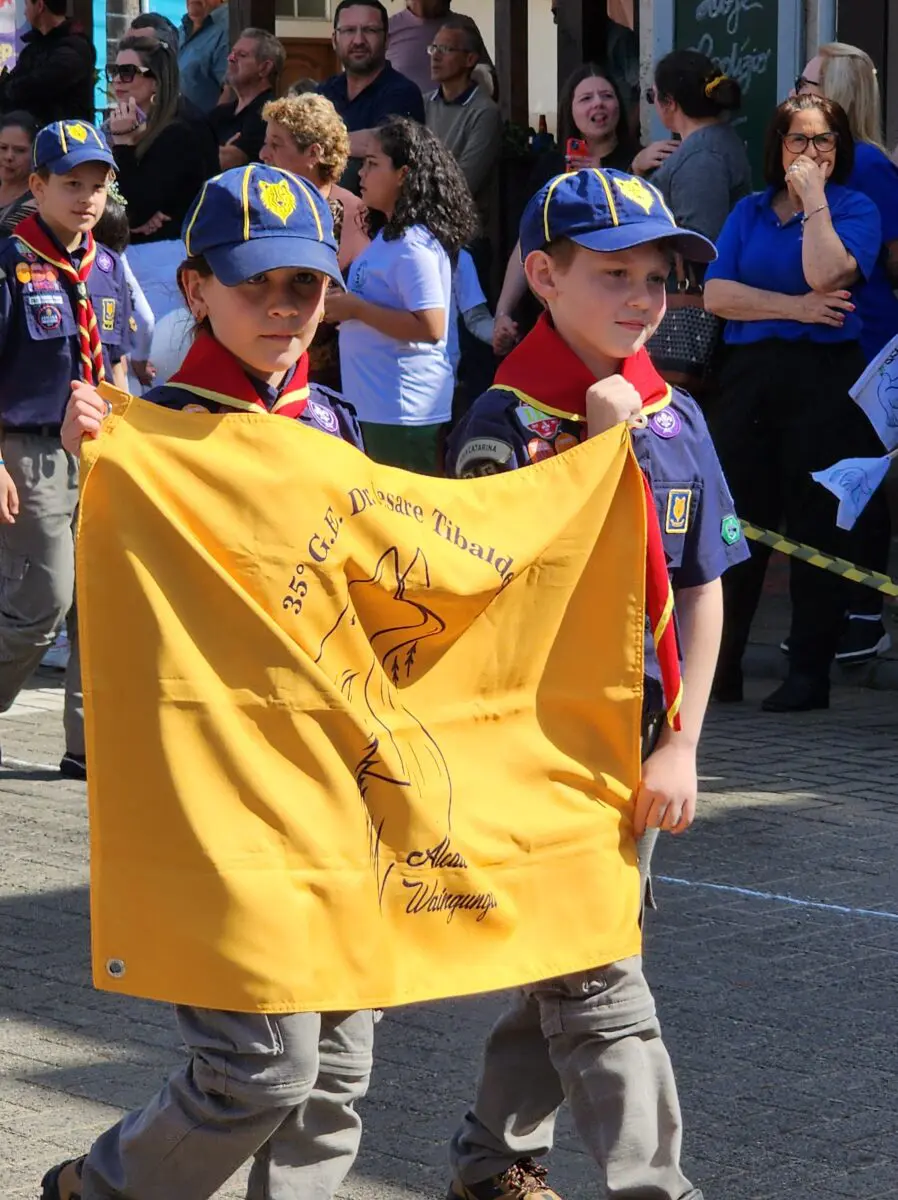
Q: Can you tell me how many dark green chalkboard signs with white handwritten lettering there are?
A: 1